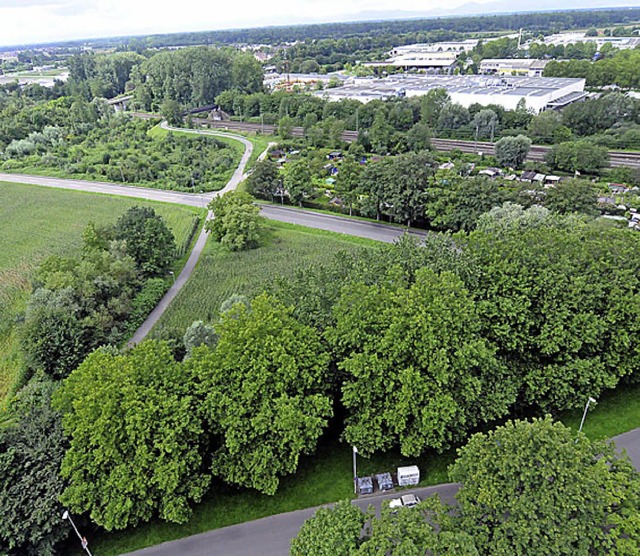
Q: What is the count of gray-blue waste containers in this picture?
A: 2